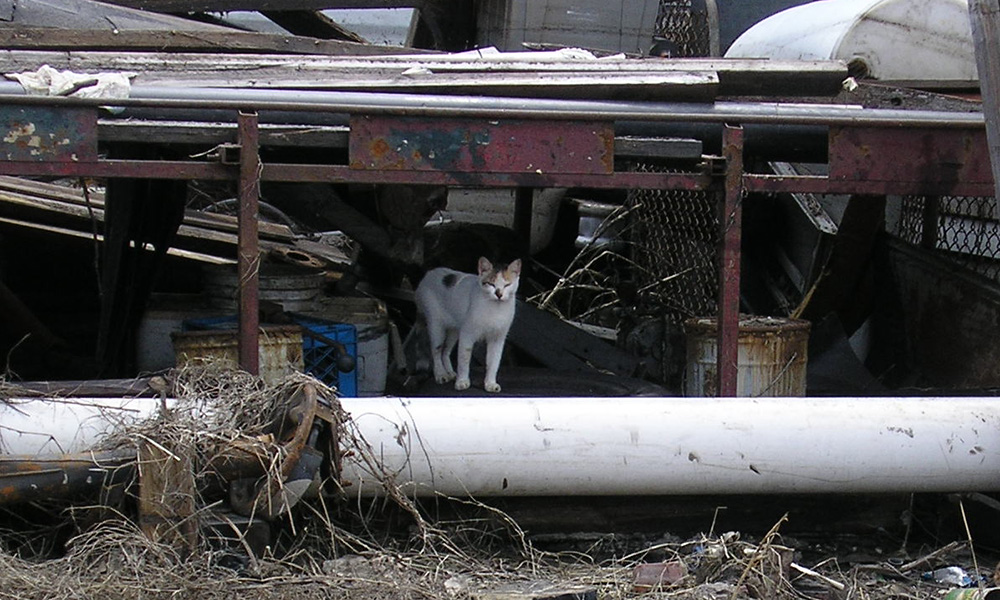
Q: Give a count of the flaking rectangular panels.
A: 3